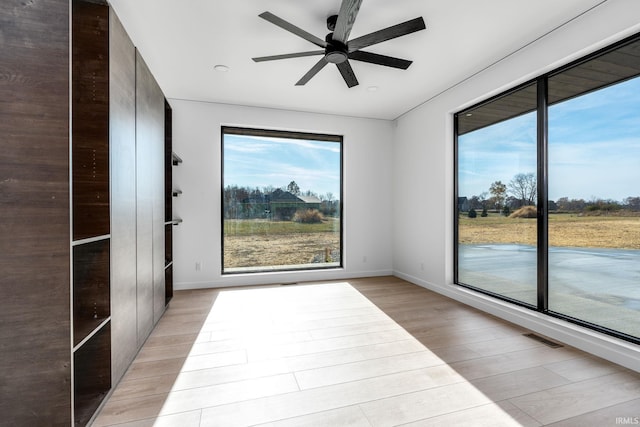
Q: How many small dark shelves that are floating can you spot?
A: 3